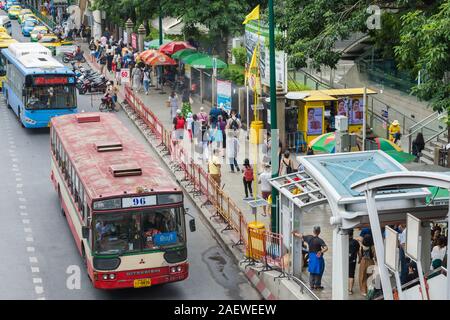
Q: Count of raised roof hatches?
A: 3